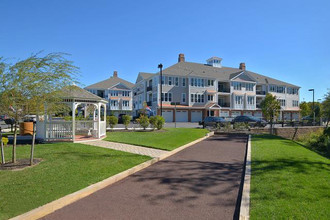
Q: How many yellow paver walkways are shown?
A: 1